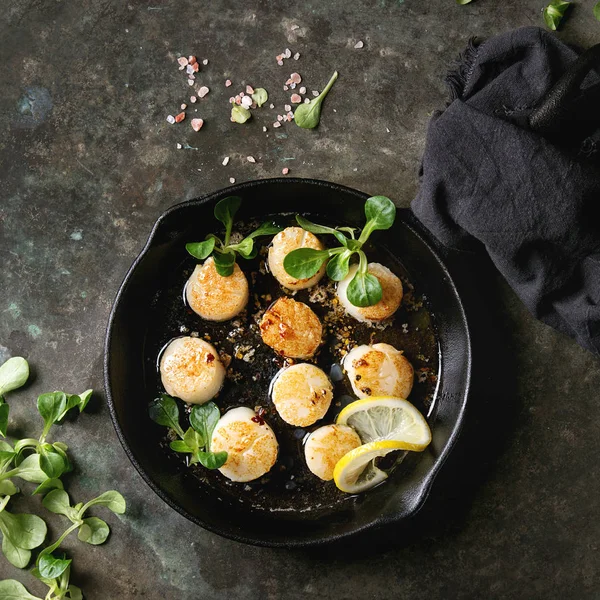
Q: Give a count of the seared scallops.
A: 9